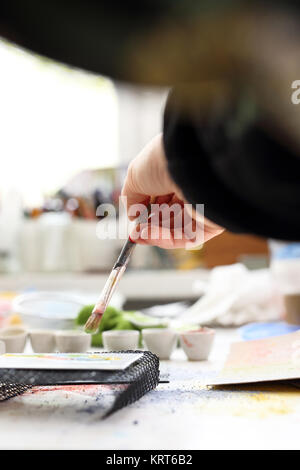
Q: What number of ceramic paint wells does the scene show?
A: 6